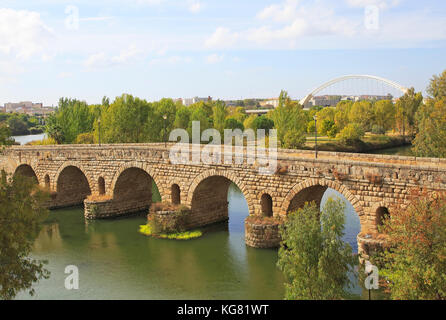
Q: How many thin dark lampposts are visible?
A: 3